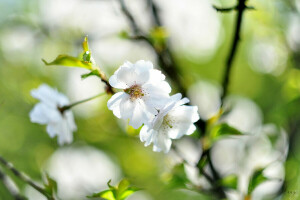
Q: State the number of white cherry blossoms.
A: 3